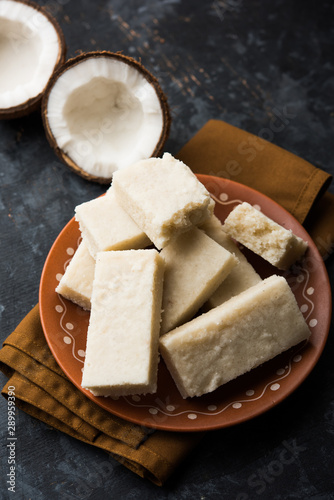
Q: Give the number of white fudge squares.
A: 8